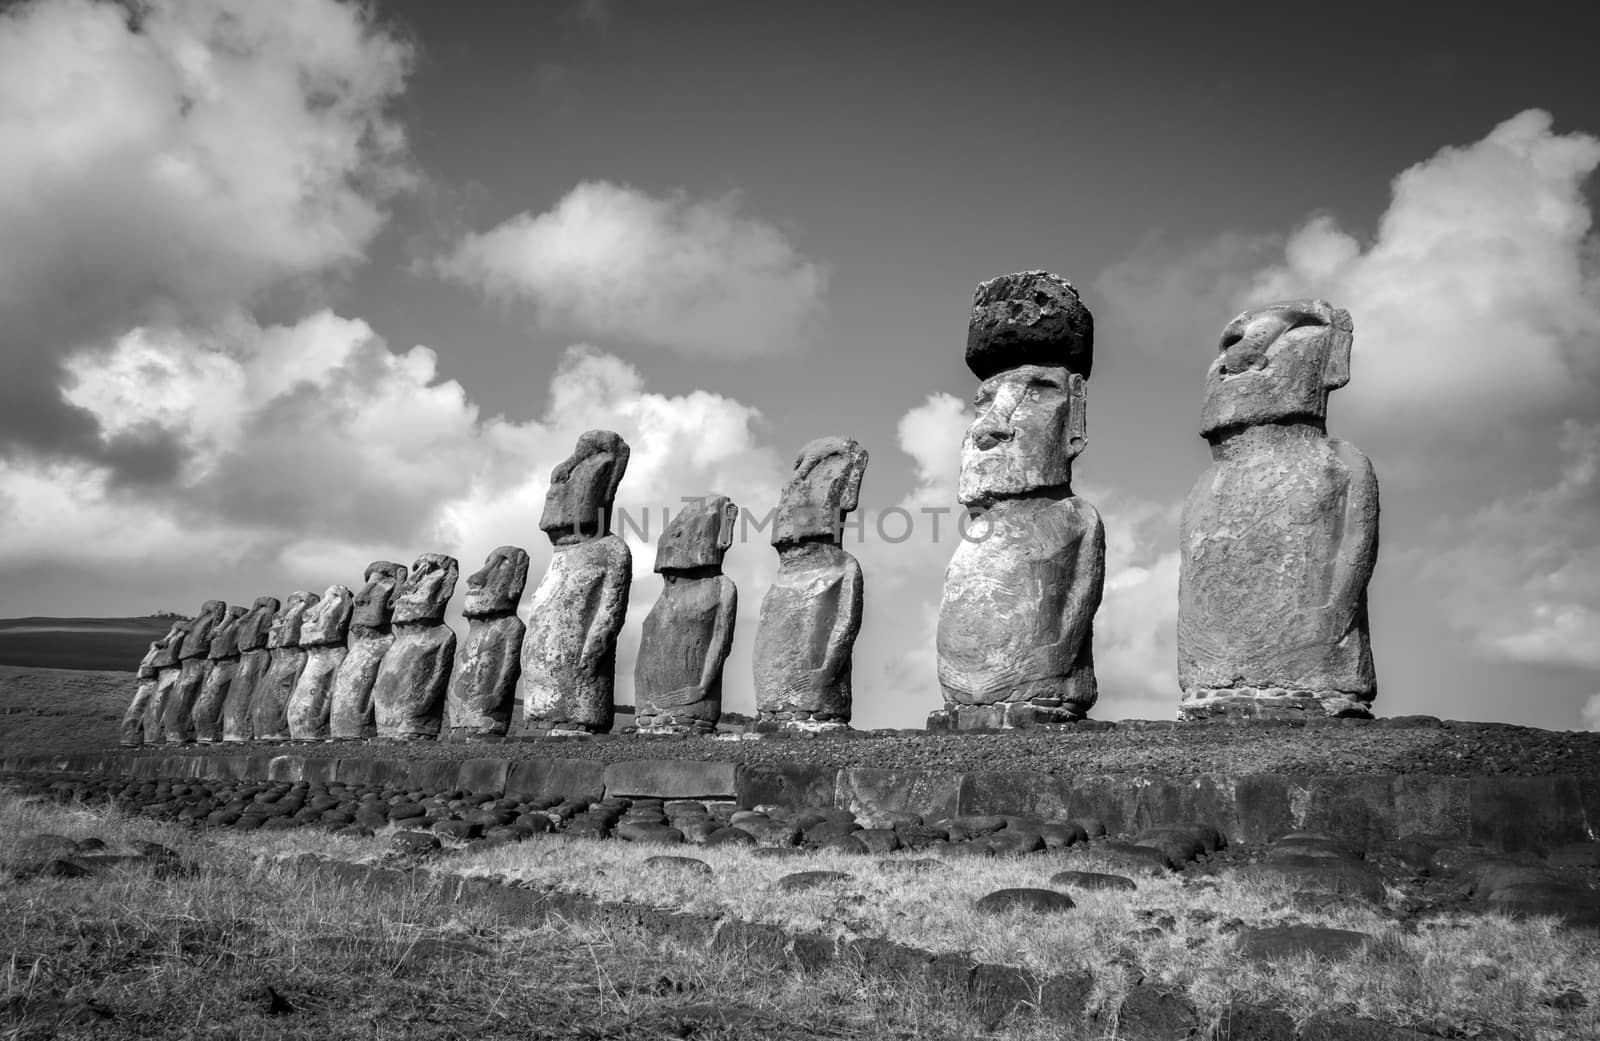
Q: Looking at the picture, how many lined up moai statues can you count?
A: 15